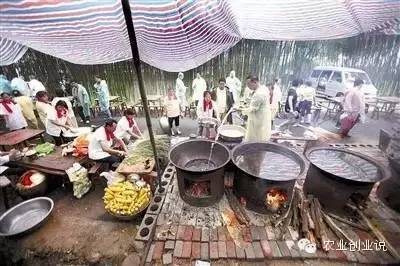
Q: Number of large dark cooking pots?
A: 3